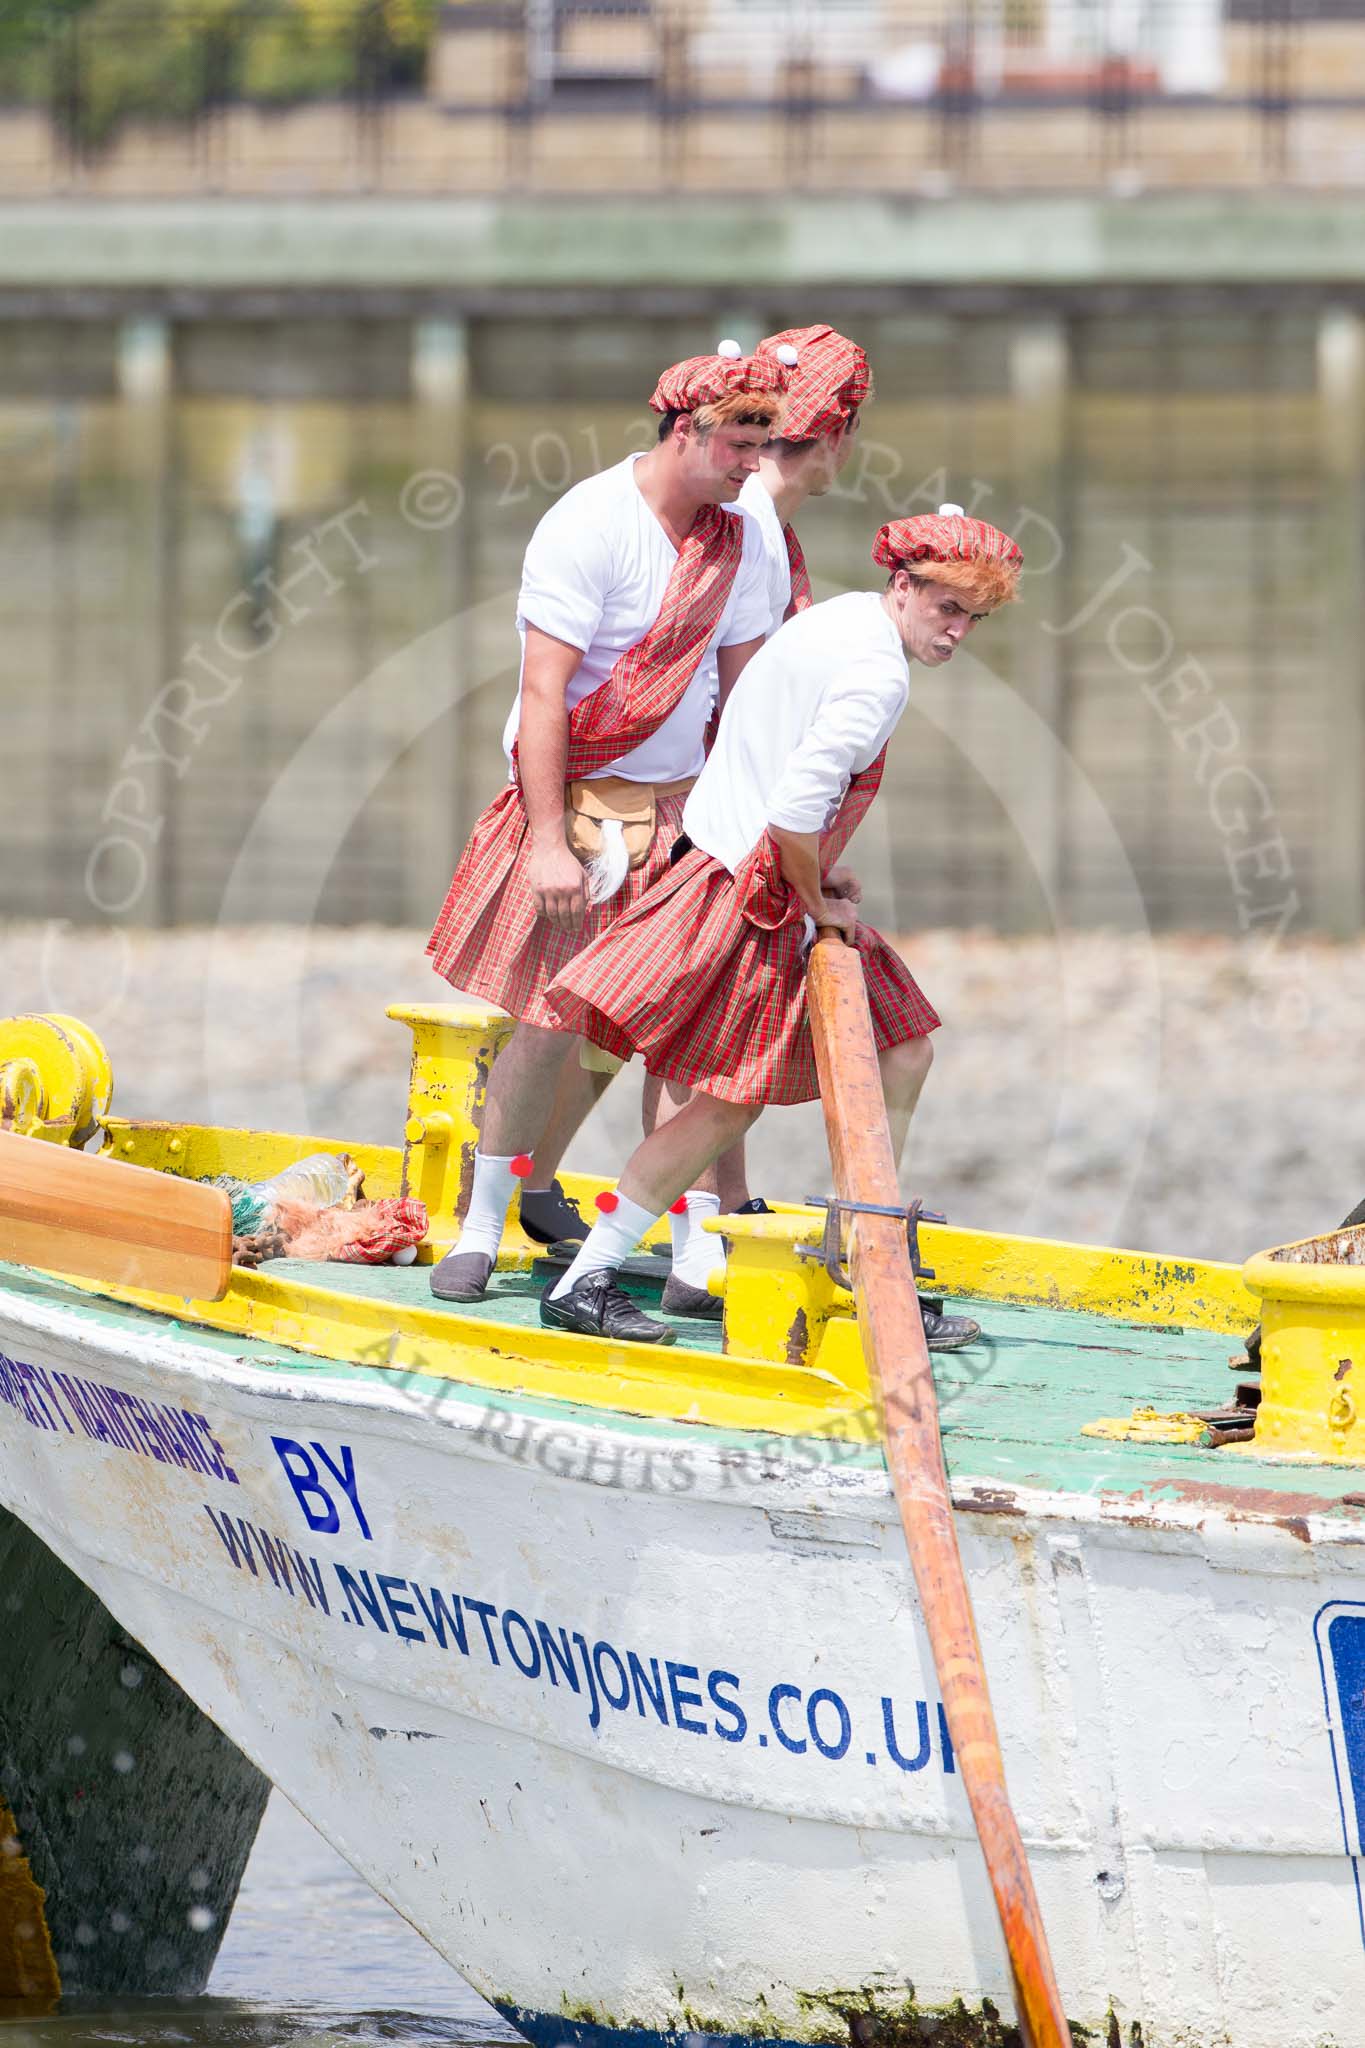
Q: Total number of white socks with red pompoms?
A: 3